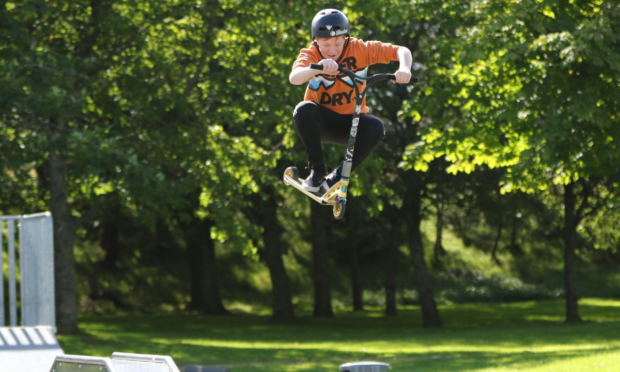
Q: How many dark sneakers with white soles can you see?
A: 2